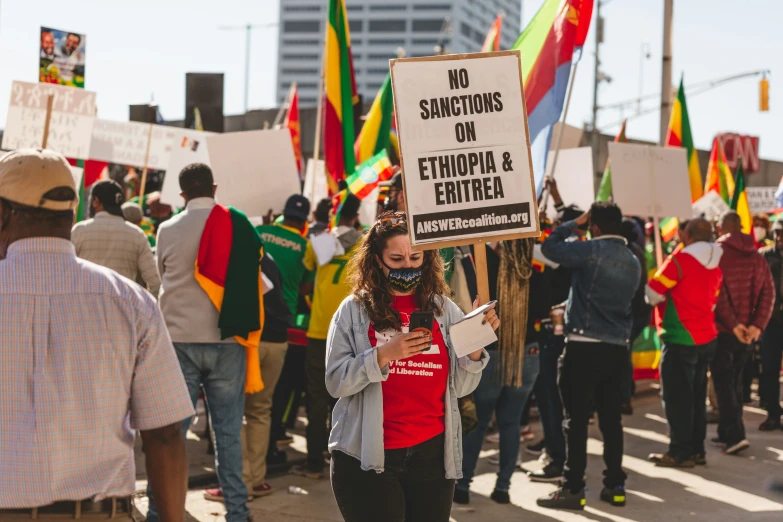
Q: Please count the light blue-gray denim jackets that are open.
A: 1